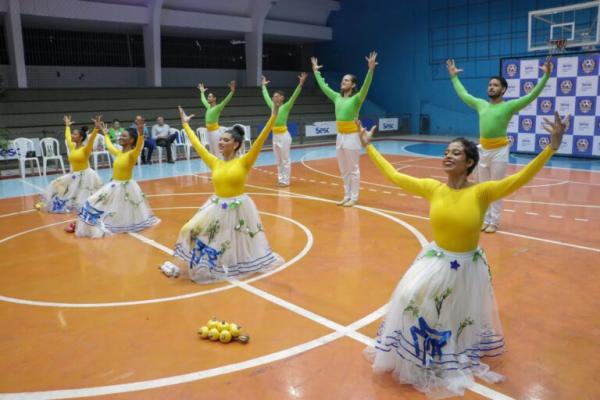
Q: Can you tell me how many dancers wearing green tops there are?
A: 4